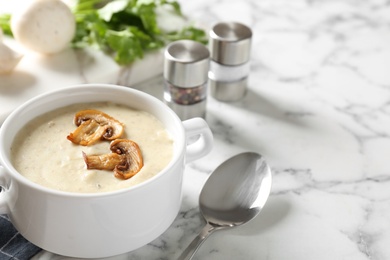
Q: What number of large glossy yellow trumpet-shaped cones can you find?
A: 0